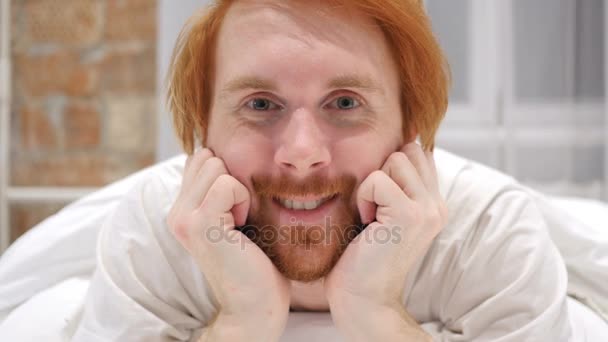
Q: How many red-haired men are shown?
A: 1